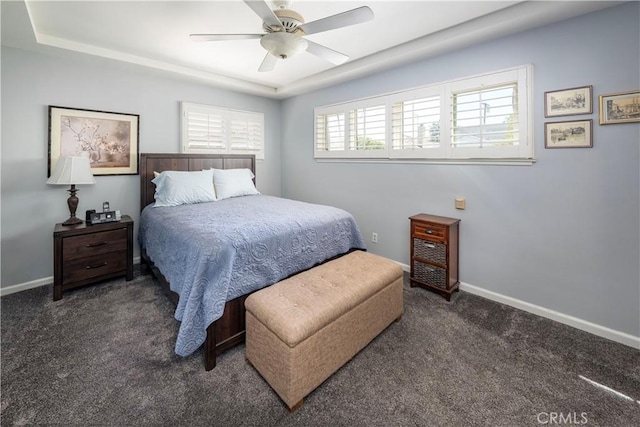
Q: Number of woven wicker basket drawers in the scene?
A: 2